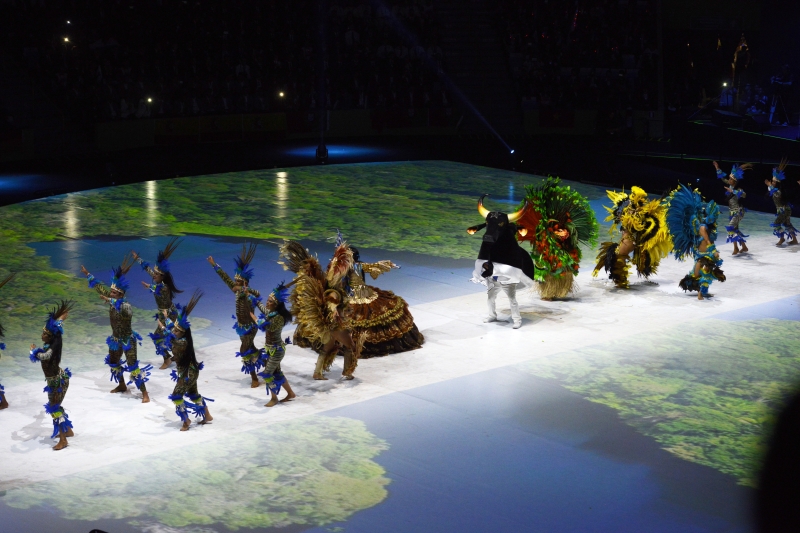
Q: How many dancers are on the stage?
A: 15